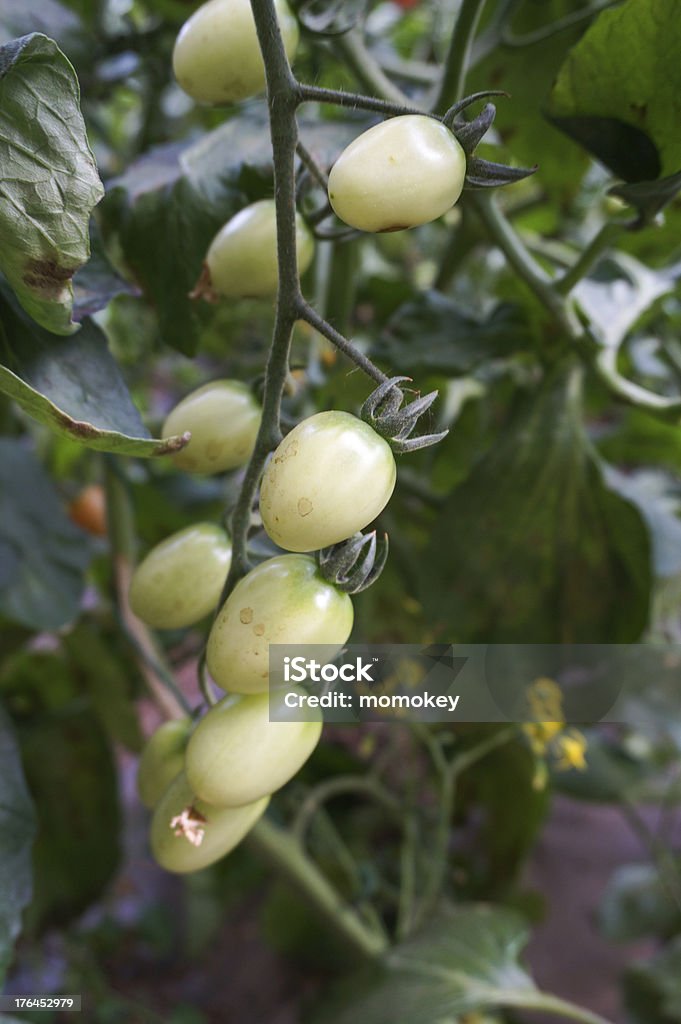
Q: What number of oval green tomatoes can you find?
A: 10